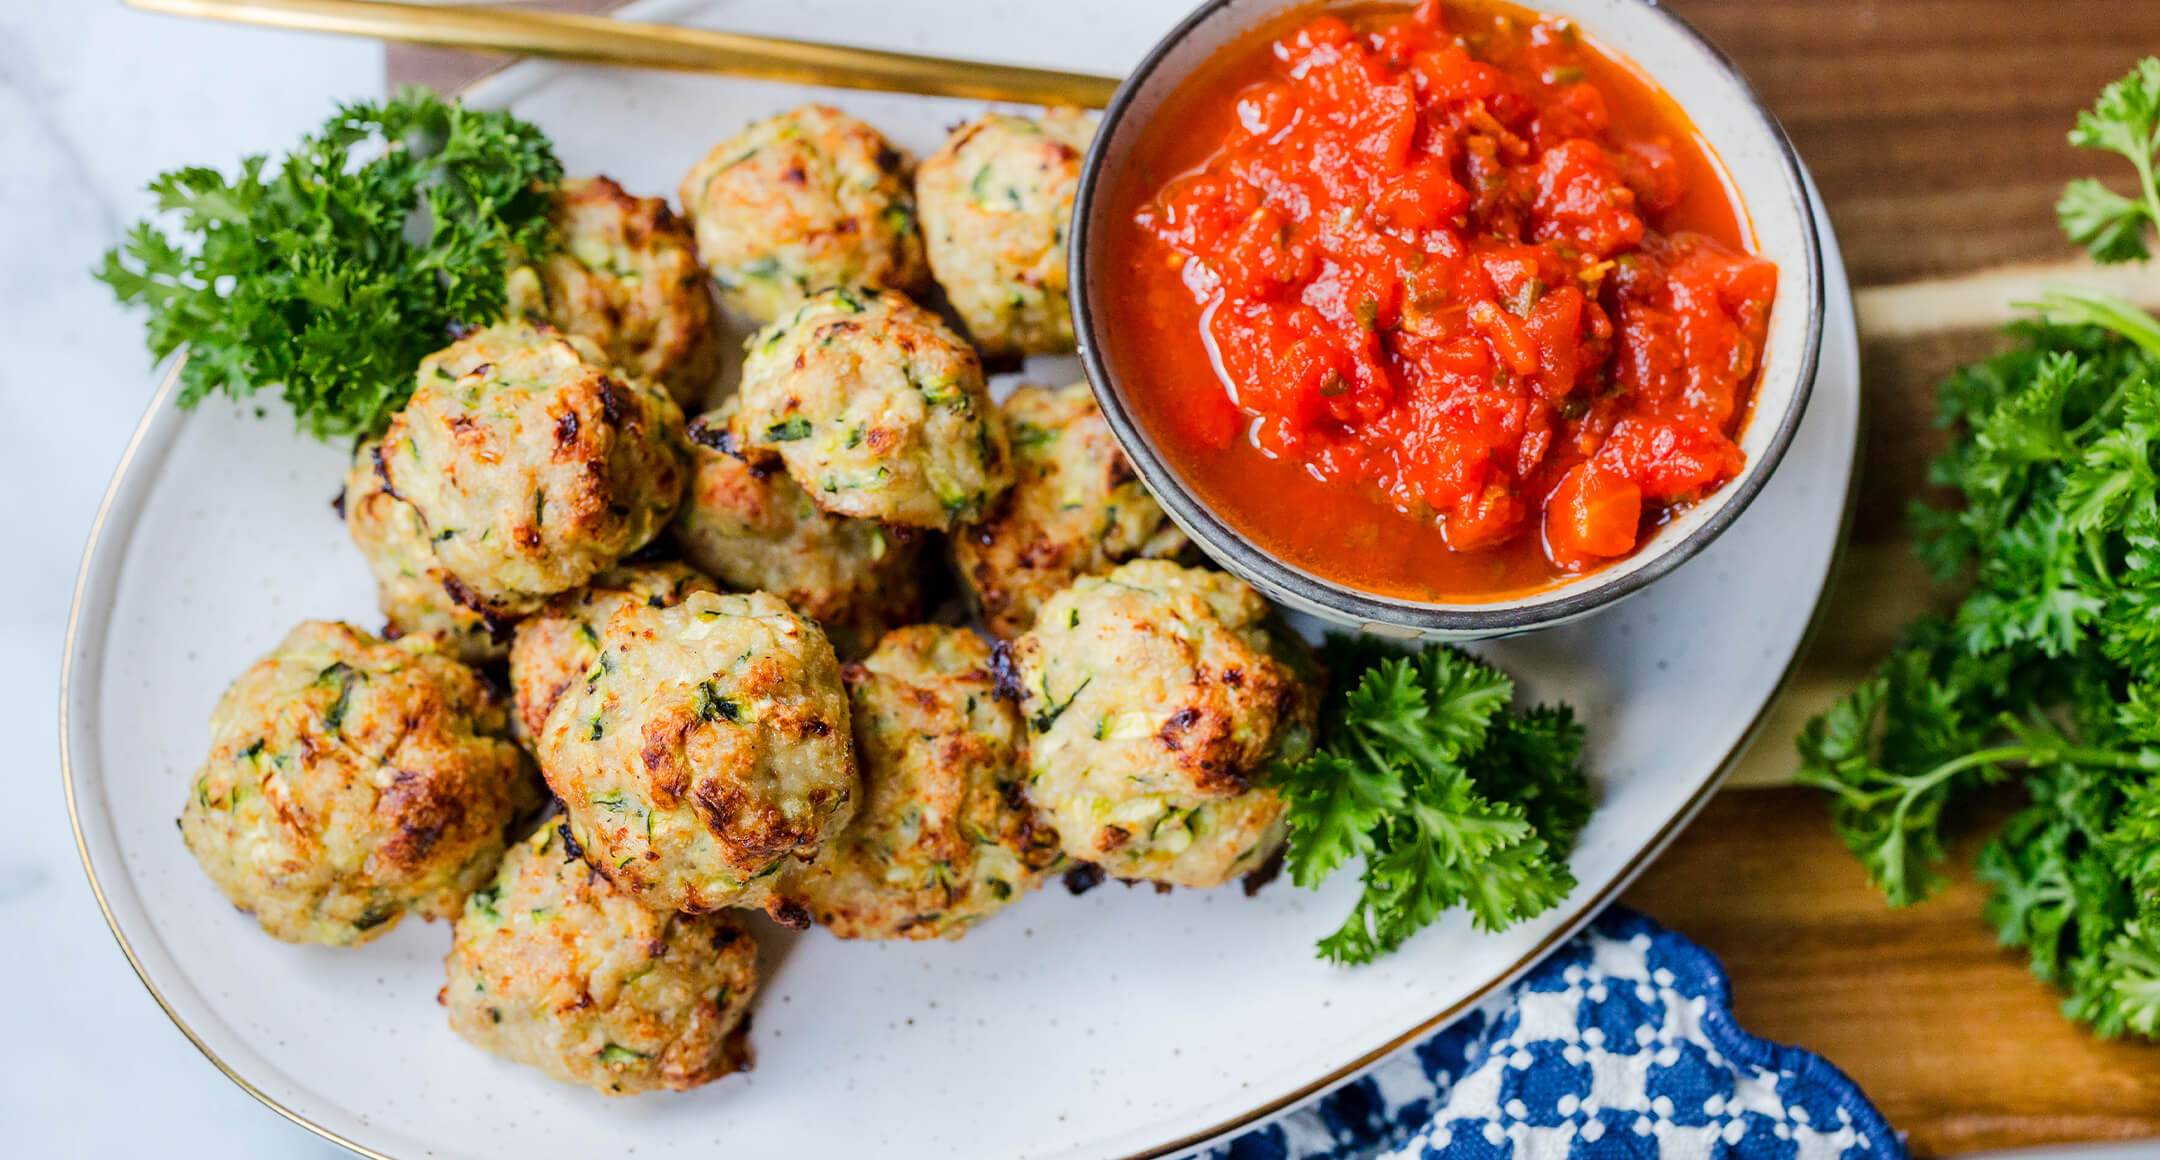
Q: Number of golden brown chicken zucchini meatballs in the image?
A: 14